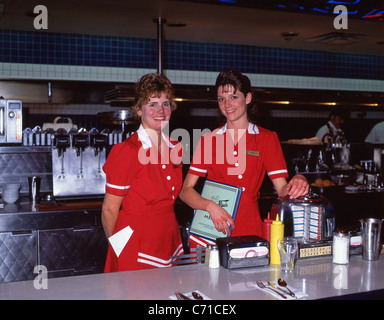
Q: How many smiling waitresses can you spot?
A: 2